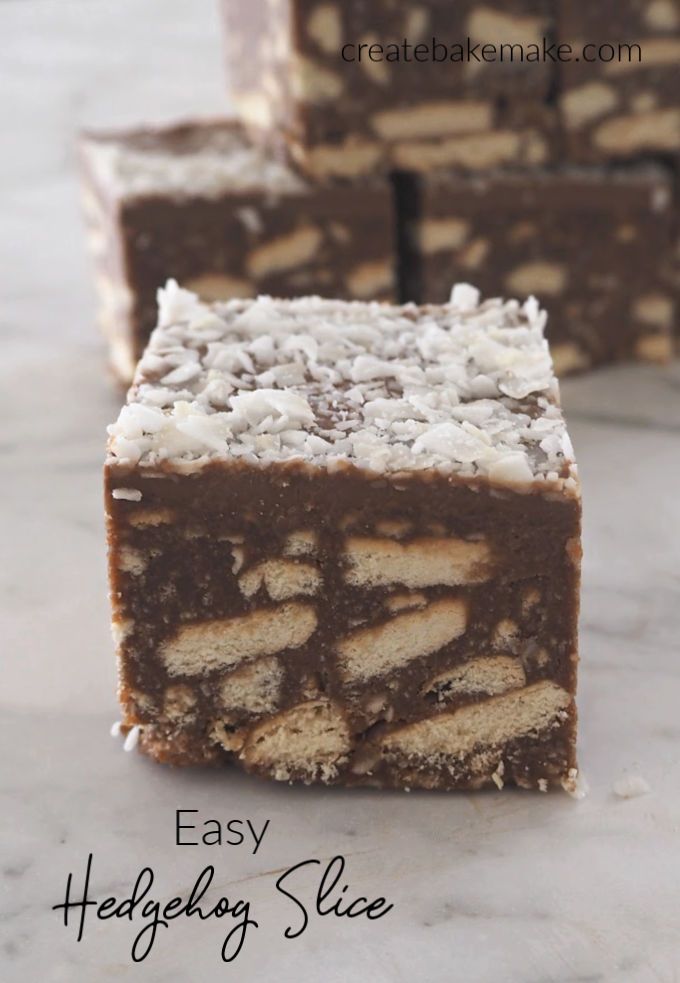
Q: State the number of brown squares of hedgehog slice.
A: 5